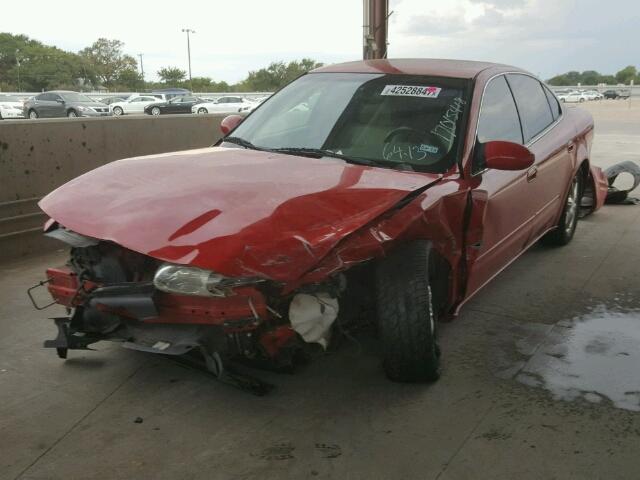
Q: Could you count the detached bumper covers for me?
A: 1